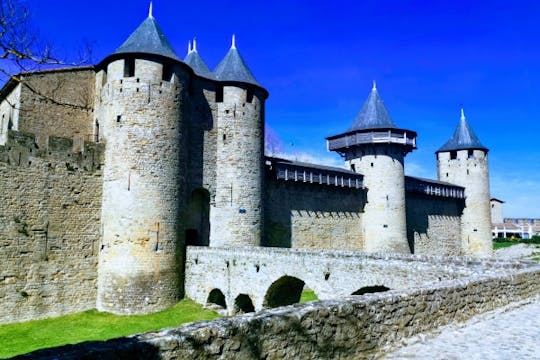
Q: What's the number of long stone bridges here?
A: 1